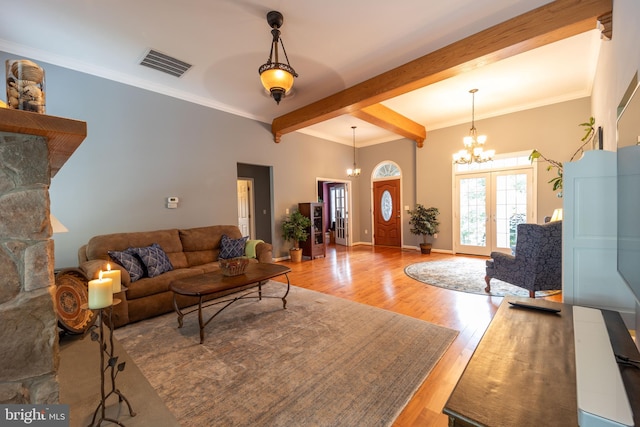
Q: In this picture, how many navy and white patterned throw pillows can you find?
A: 3